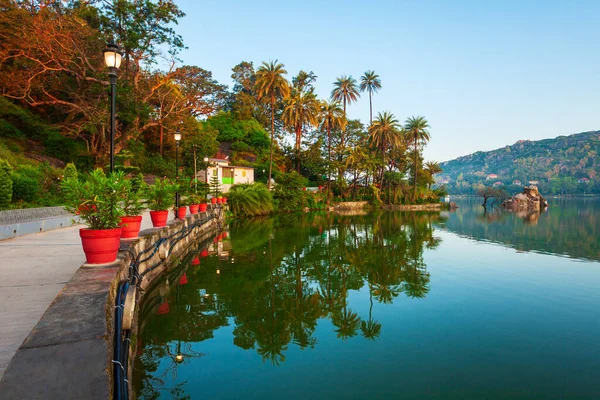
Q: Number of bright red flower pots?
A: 9